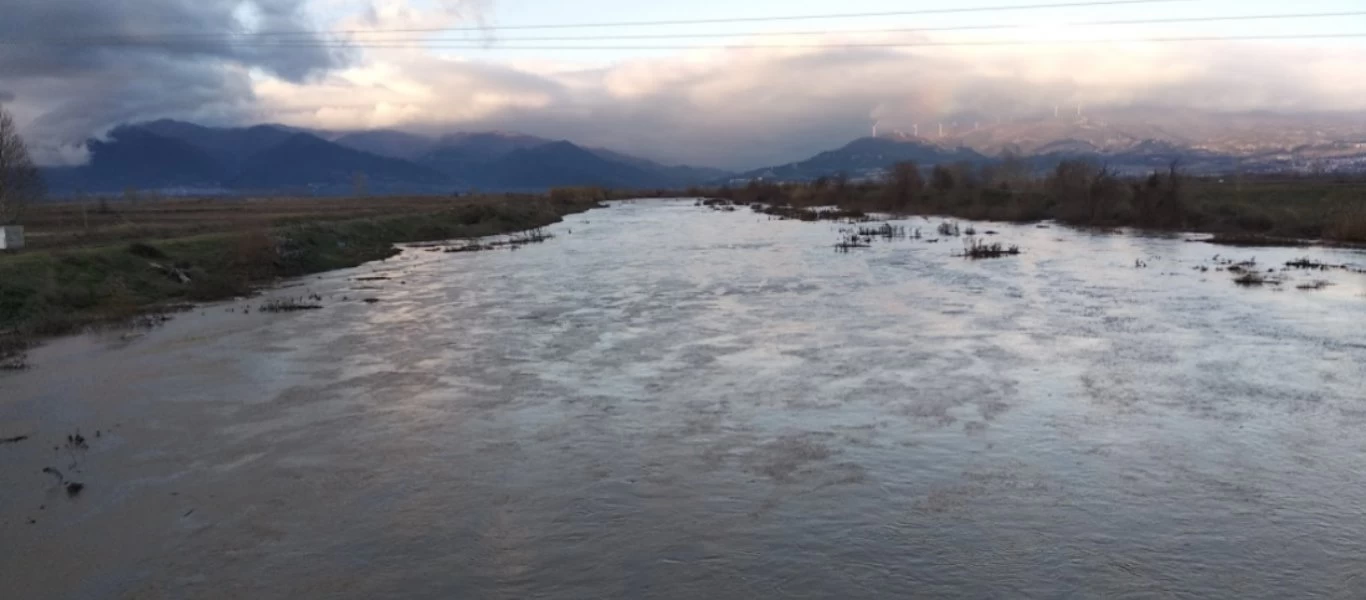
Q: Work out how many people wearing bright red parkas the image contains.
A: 0